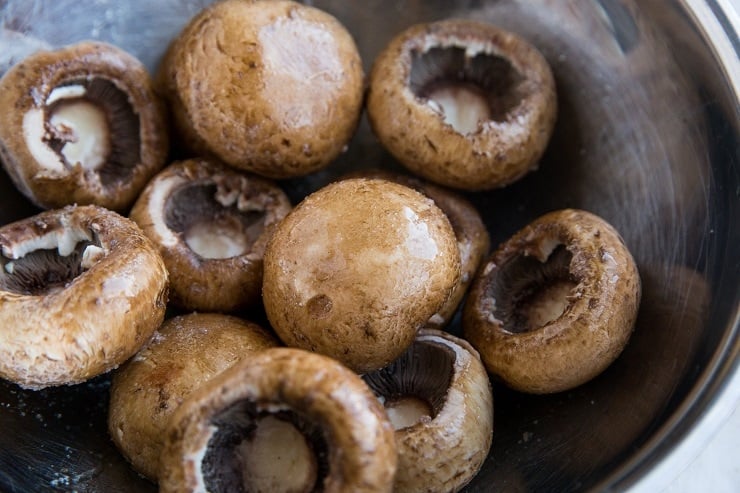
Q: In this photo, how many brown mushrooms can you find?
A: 11